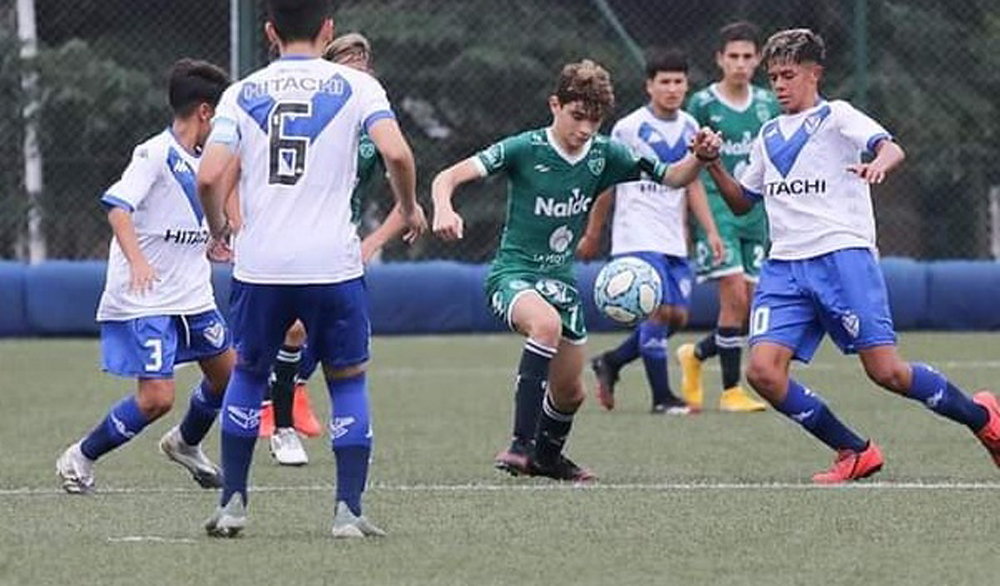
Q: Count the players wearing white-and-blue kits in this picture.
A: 4